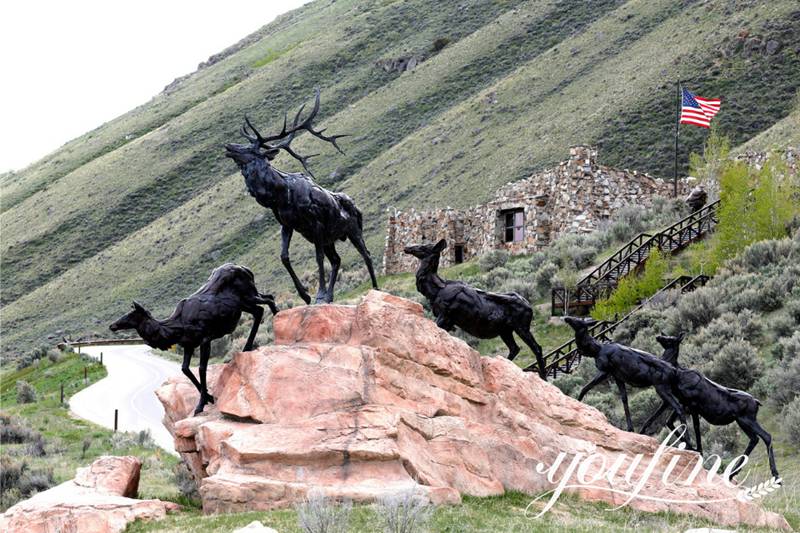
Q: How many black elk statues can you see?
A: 5